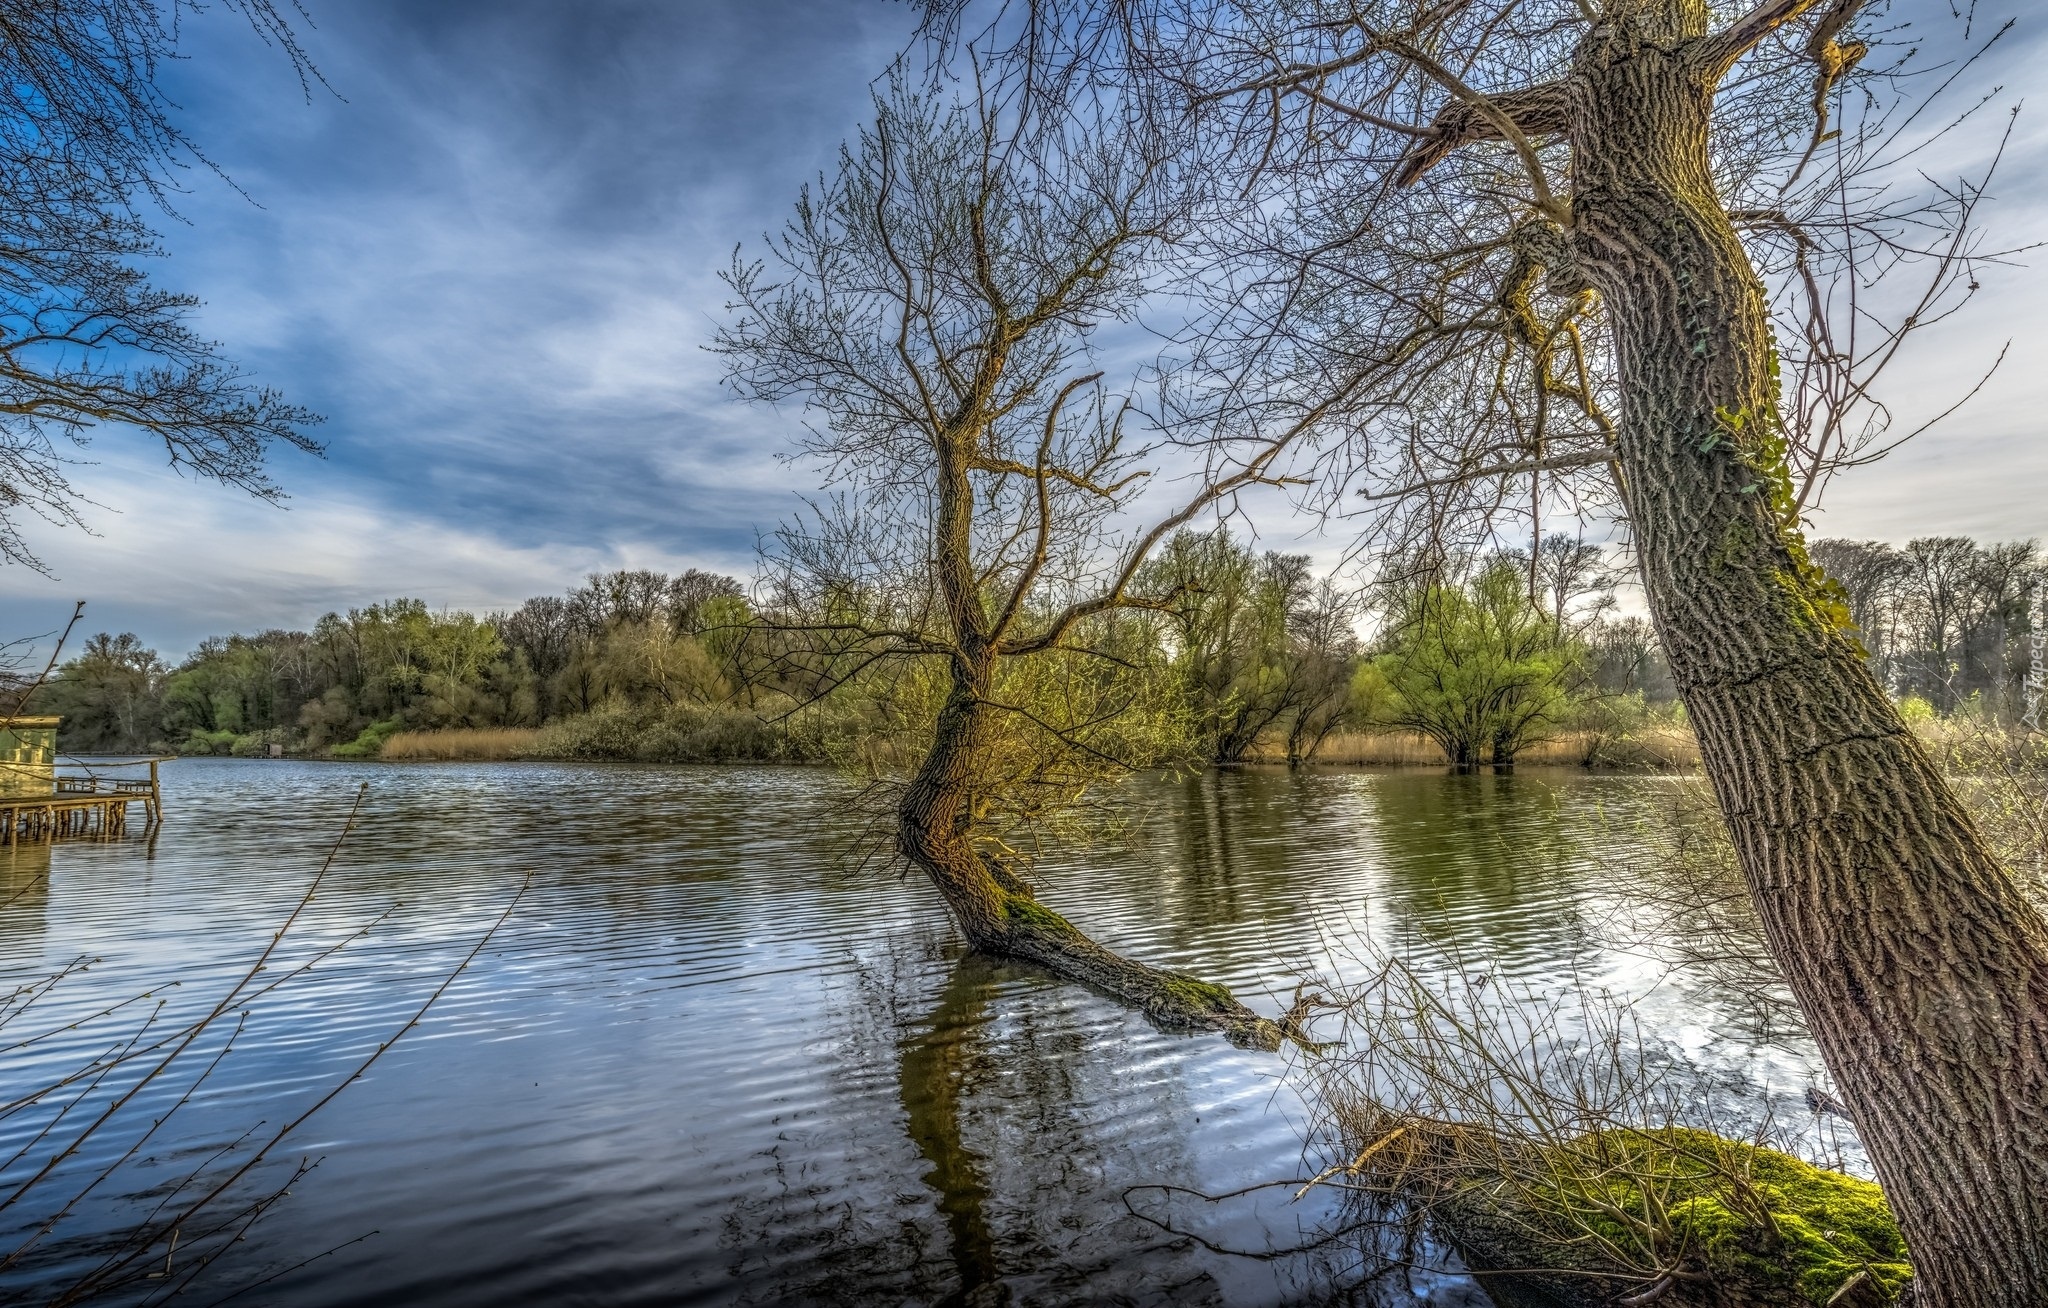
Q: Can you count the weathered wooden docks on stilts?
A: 1